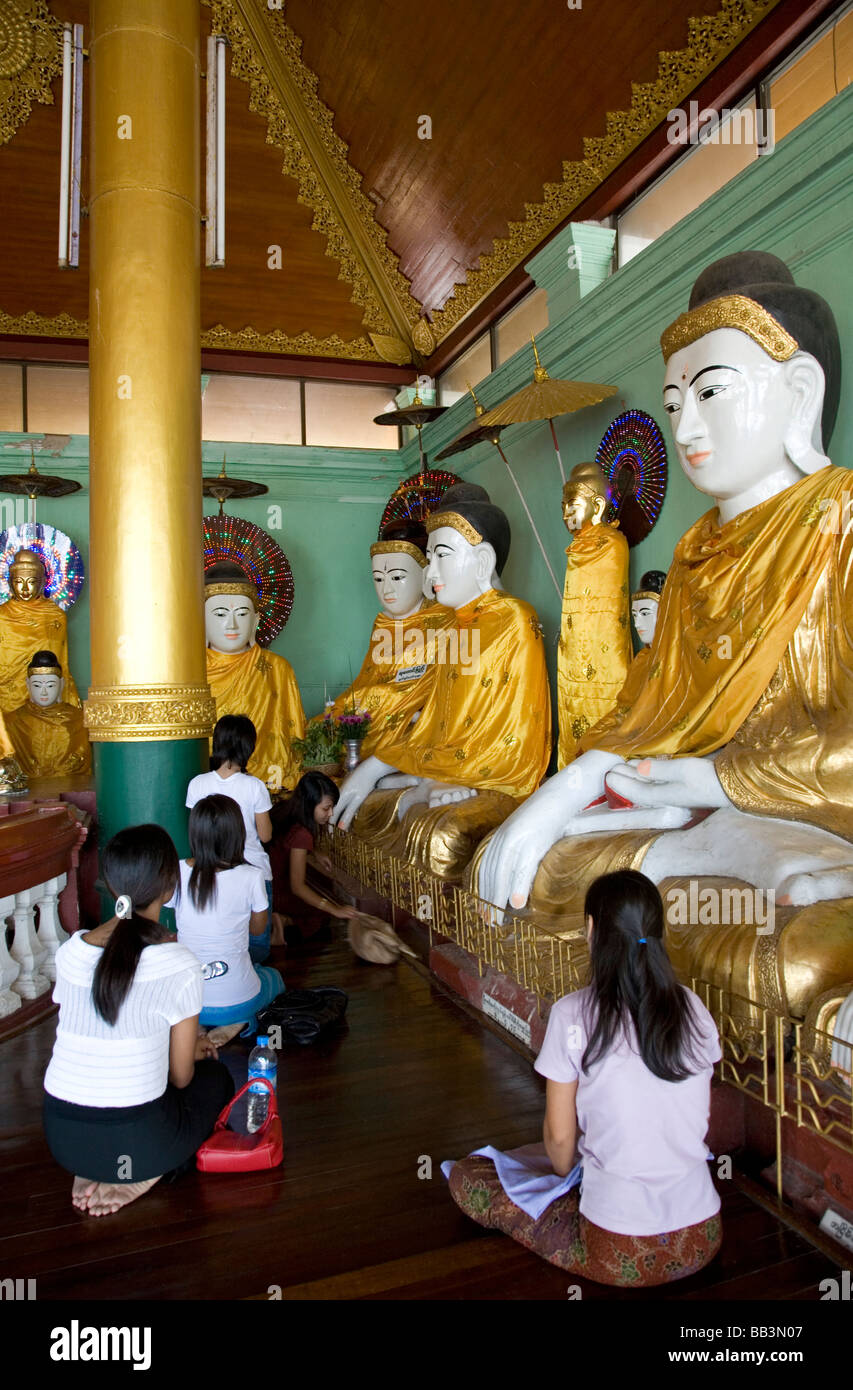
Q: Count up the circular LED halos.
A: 4